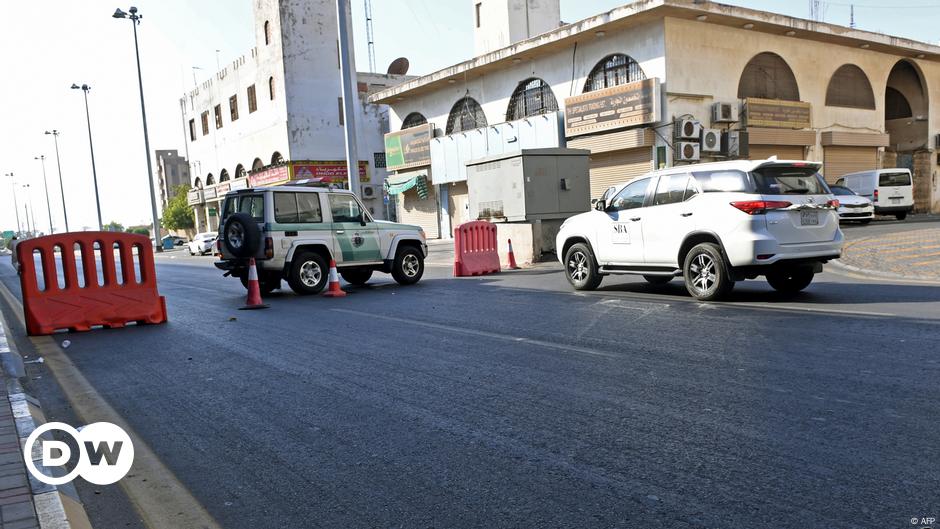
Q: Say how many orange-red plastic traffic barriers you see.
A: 2